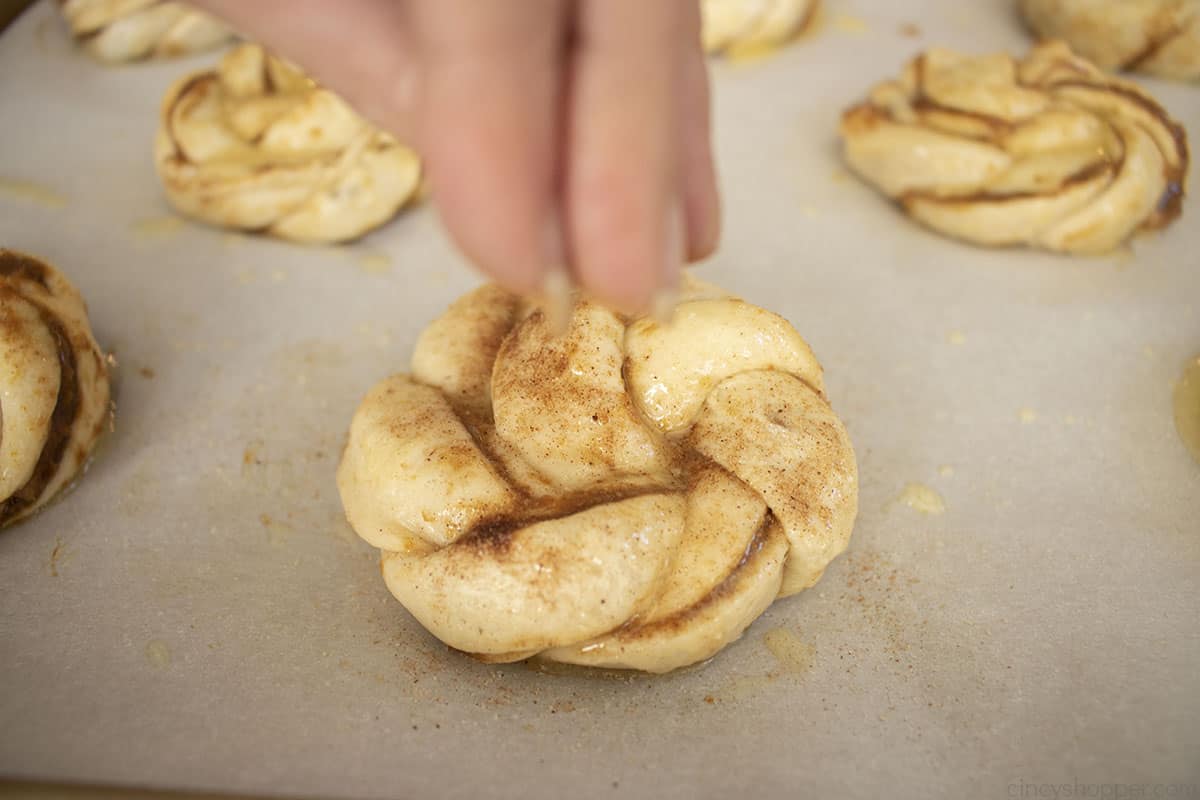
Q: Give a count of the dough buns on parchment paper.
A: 7